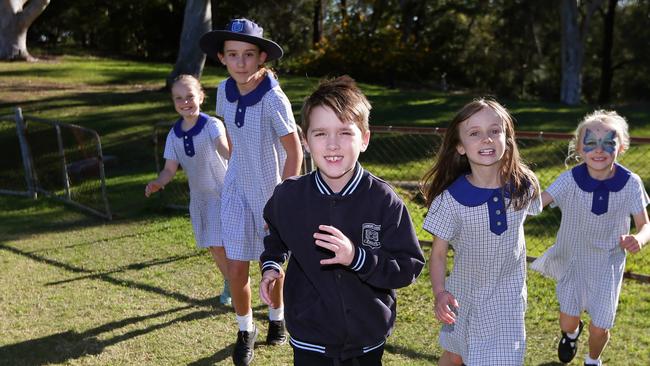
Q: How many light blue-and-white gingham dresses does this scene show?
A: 4